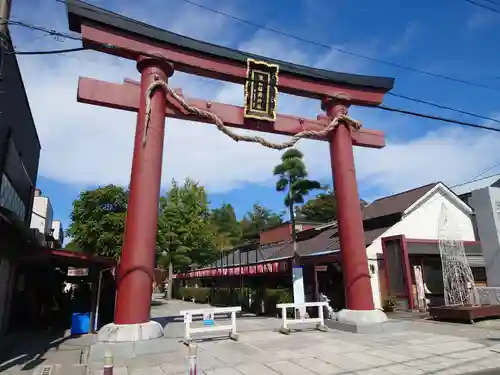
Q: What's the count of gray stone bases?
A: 2